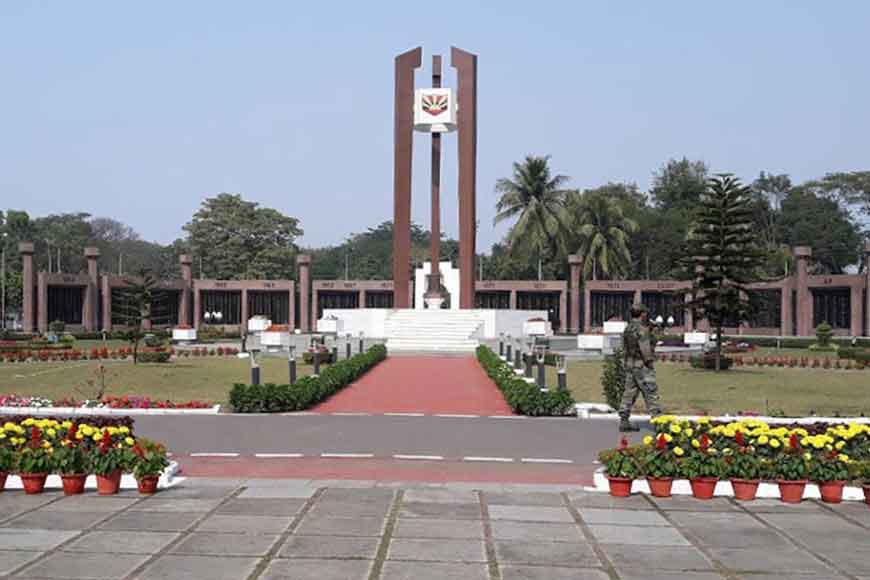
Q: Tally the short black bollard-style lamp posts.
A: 12